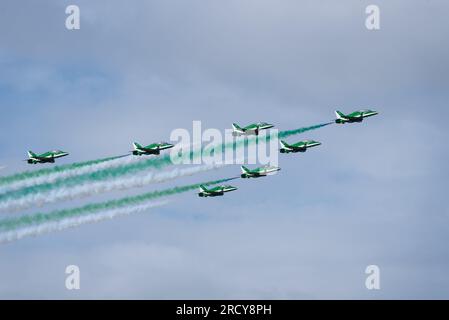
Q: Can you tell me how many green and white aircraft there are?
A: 7